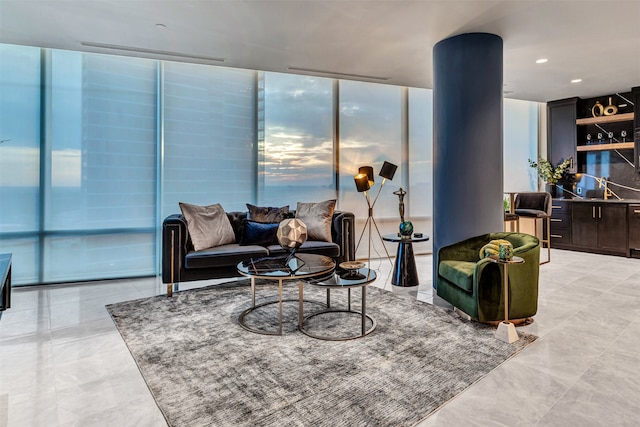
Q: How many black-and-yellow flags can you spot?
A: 0